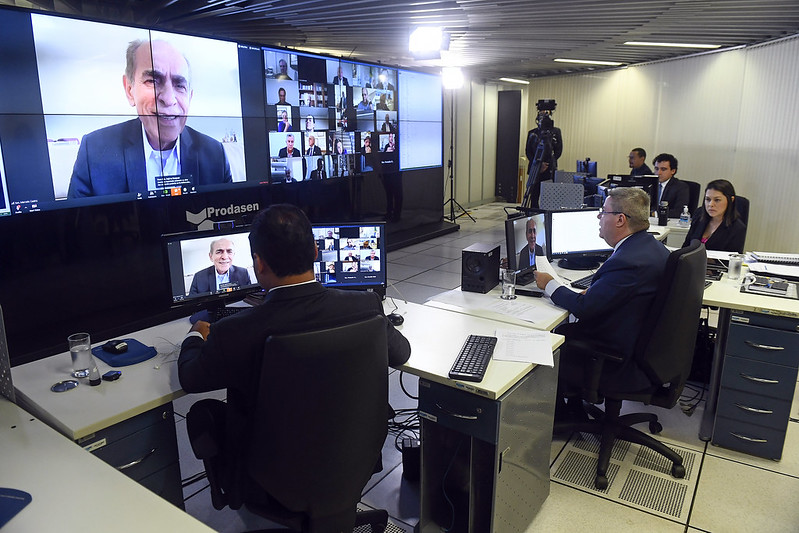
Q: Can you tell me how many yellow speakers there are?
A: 0